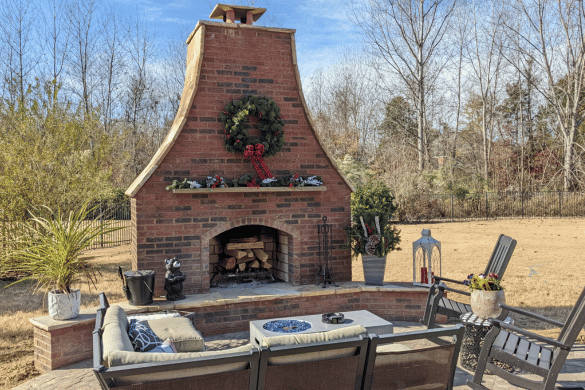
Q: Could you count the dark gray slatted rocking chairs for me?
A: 2